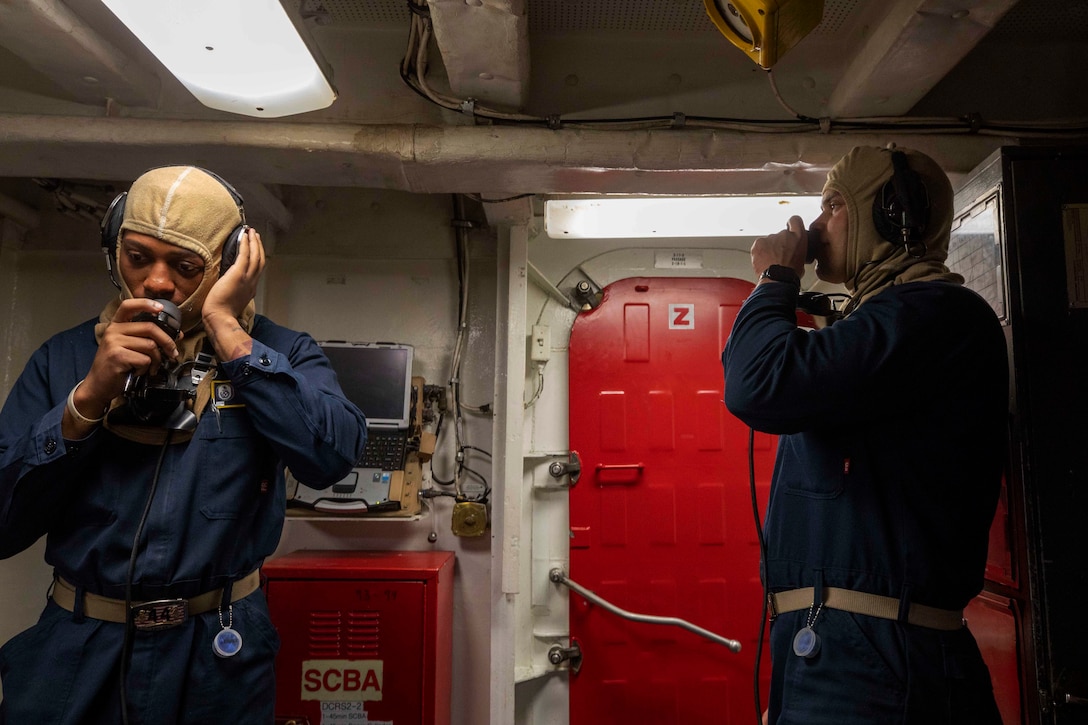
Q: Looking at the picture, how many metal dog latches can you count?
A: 3